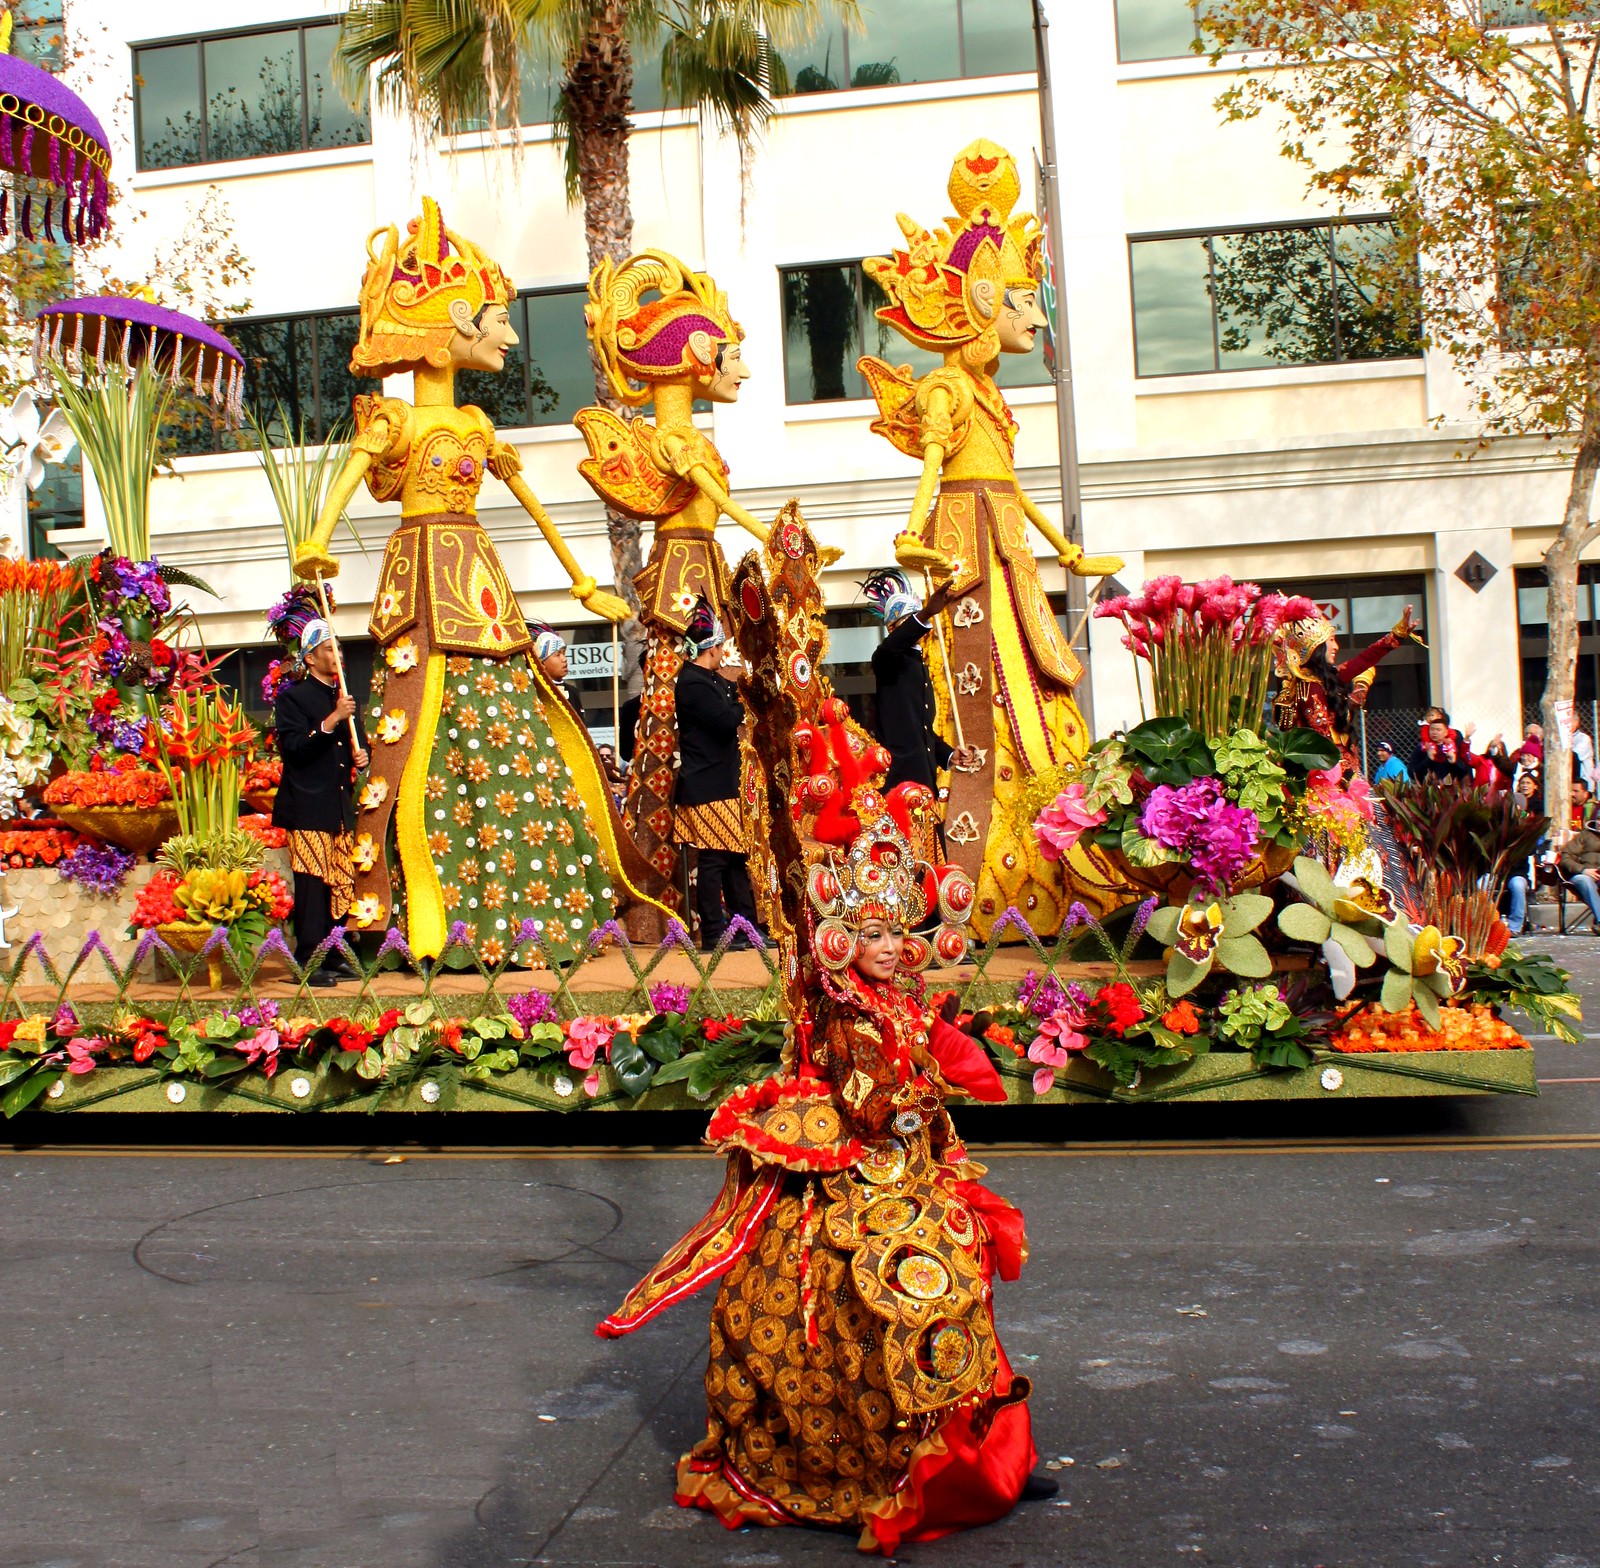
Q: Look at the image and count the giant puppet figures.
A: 3